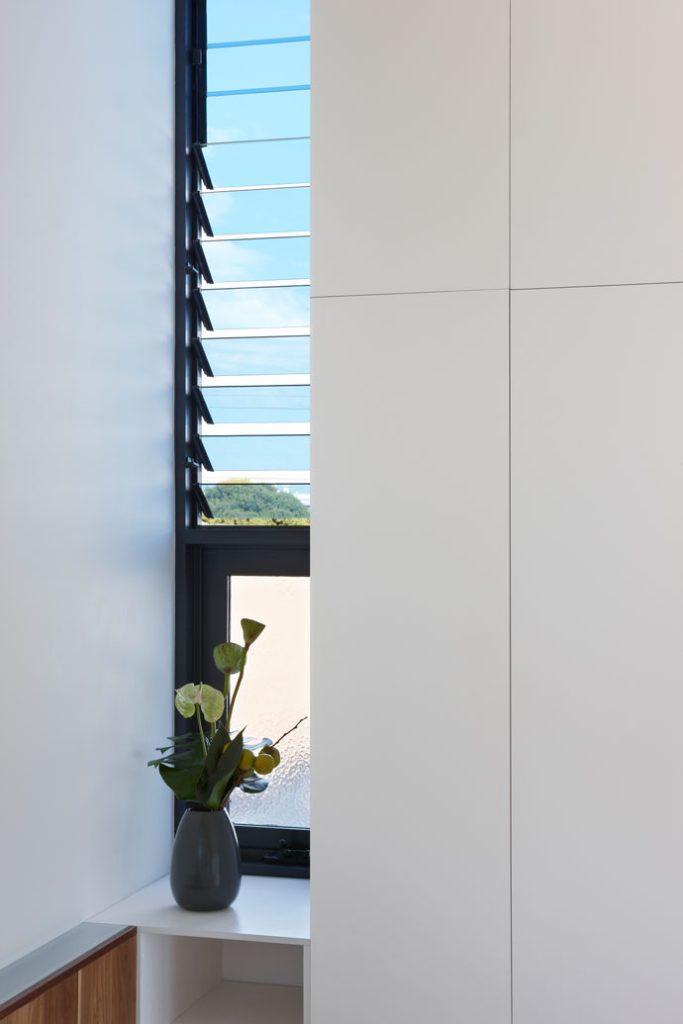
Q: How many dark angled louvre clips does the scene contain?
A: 8